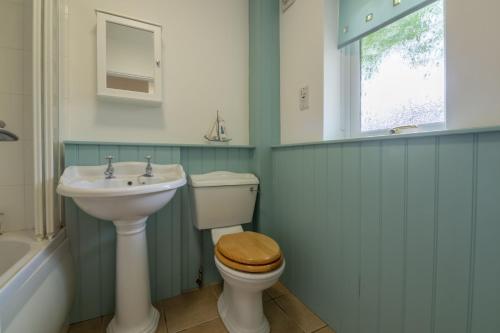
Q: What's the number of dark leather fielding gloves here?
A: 0